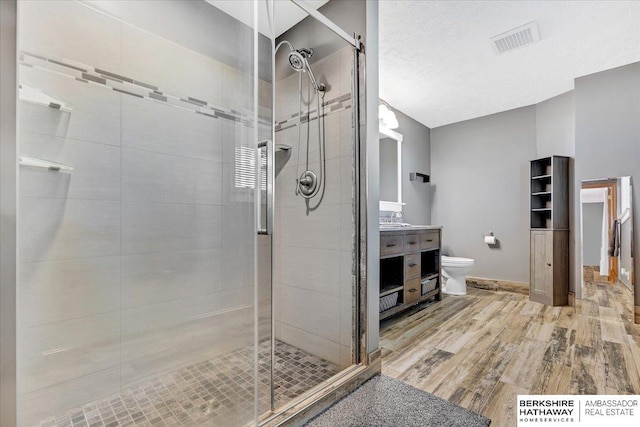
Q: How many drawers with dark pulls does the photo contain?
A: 5